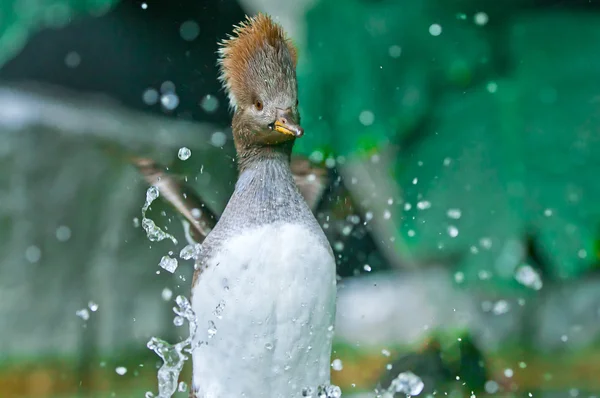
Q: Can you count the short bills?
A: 1